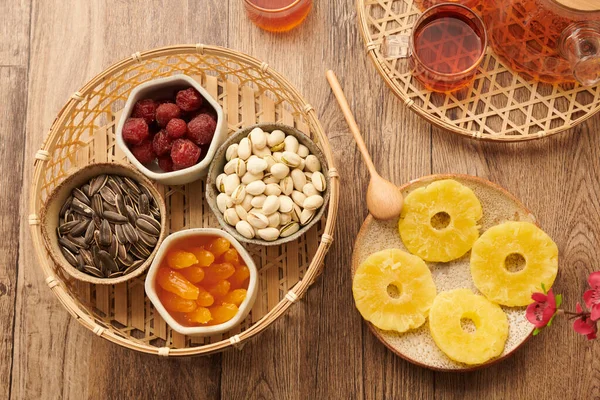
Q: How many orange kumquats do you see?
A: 14